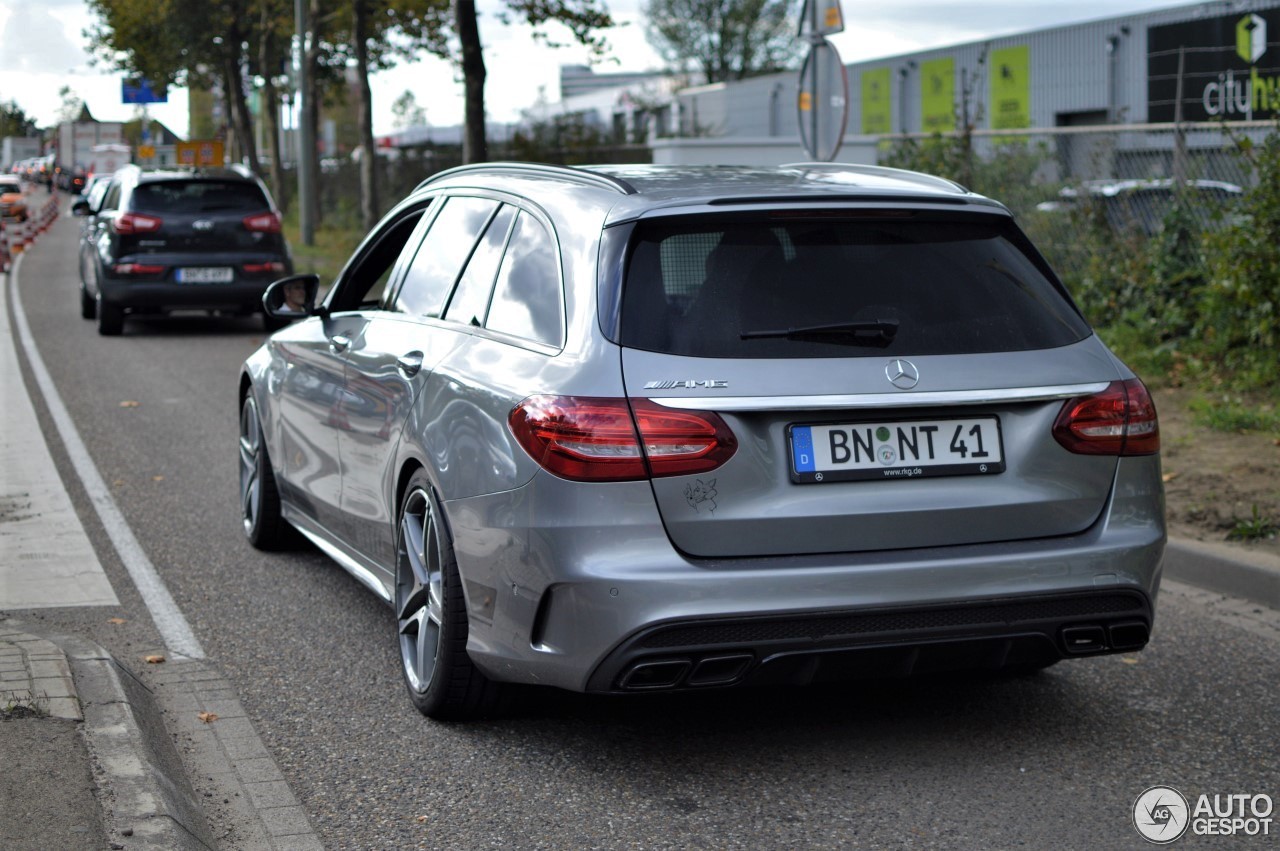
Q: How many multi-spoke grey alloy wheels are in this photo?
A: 2